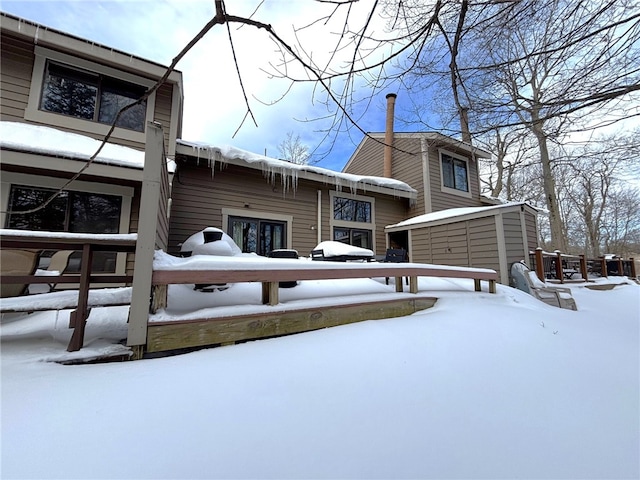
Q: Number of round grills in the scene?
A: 1